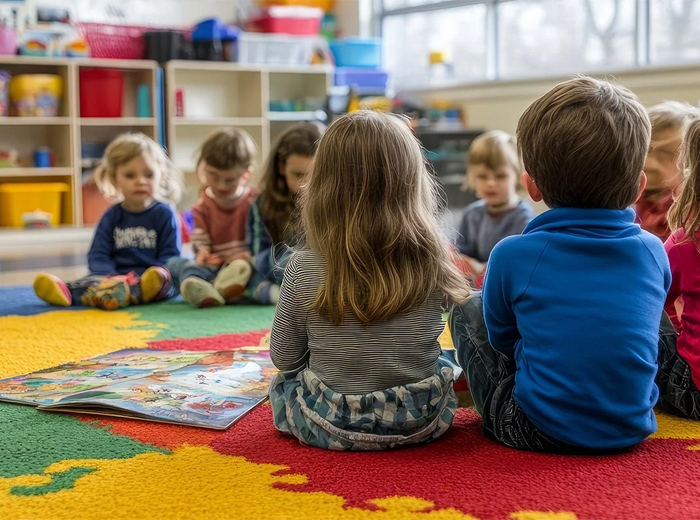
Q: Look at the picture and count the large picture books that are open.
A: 1